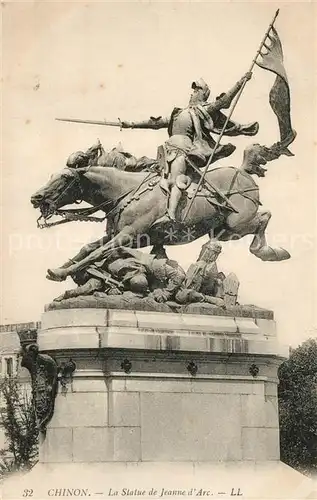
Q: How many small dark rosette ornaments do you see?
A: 3